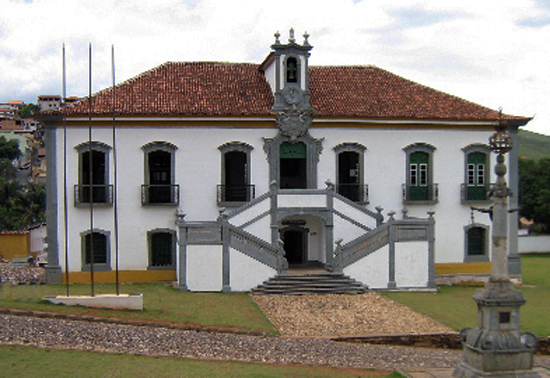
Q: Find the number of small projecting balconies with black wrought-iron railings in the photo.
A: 6